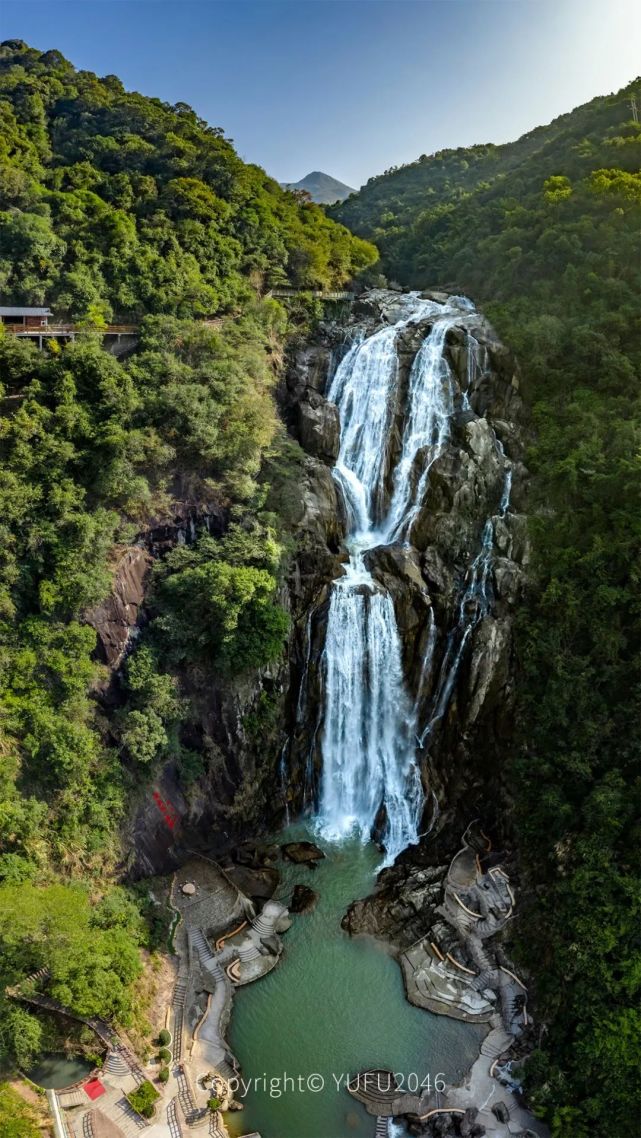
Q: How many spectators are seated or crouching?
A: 0